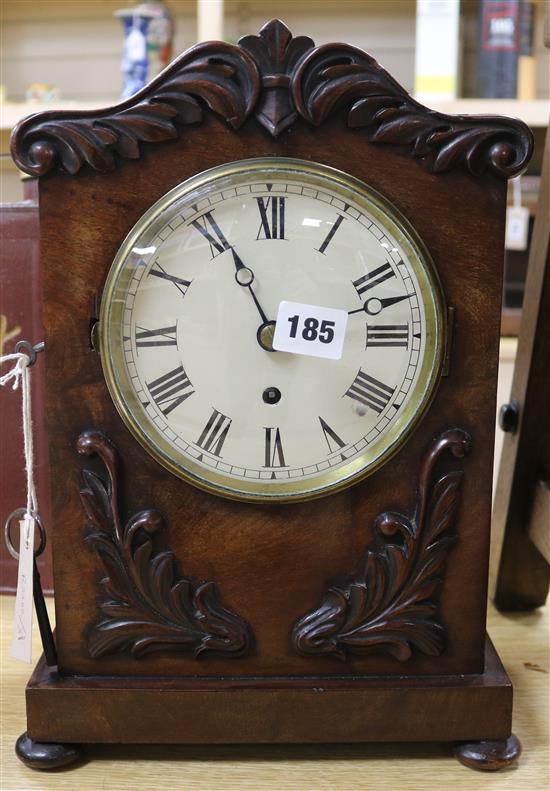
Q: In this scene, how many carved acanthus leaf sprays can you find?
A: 4